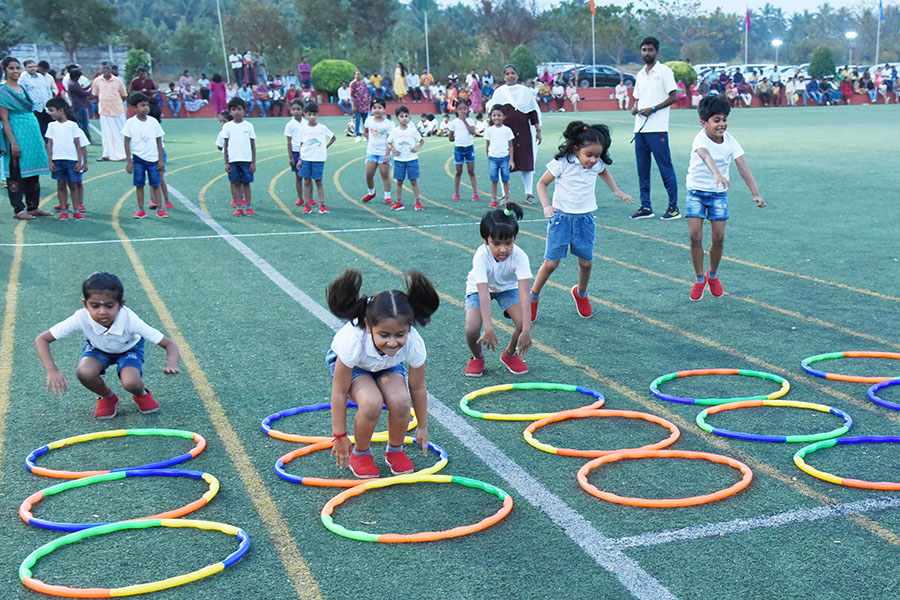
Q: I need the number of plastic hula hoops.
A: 14